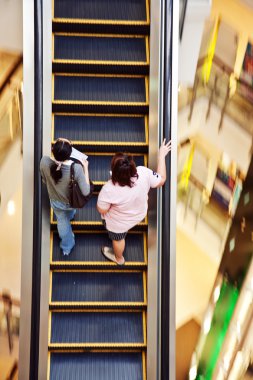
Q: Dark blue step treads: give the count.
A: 10